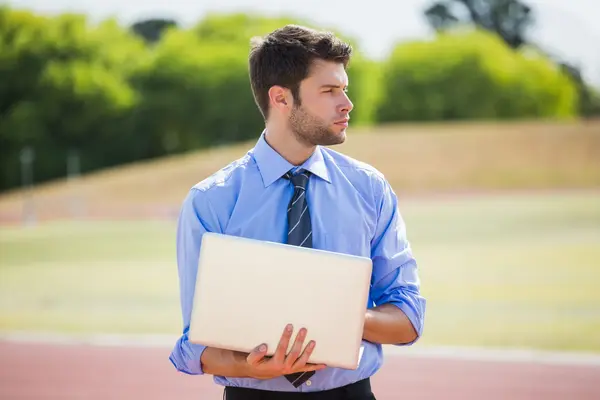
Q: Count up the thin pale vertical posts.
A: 2